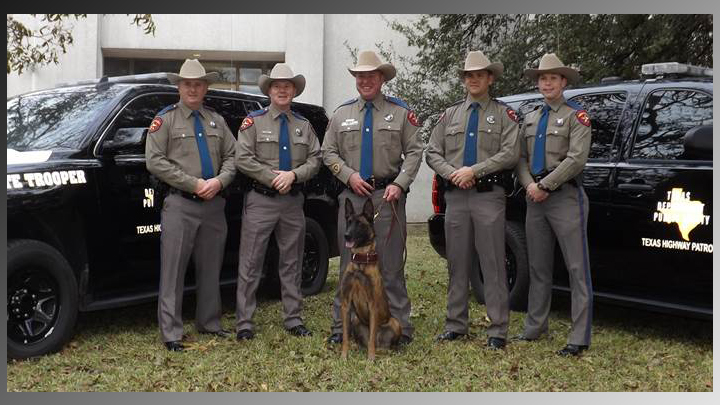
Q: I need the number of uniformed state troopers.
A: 5